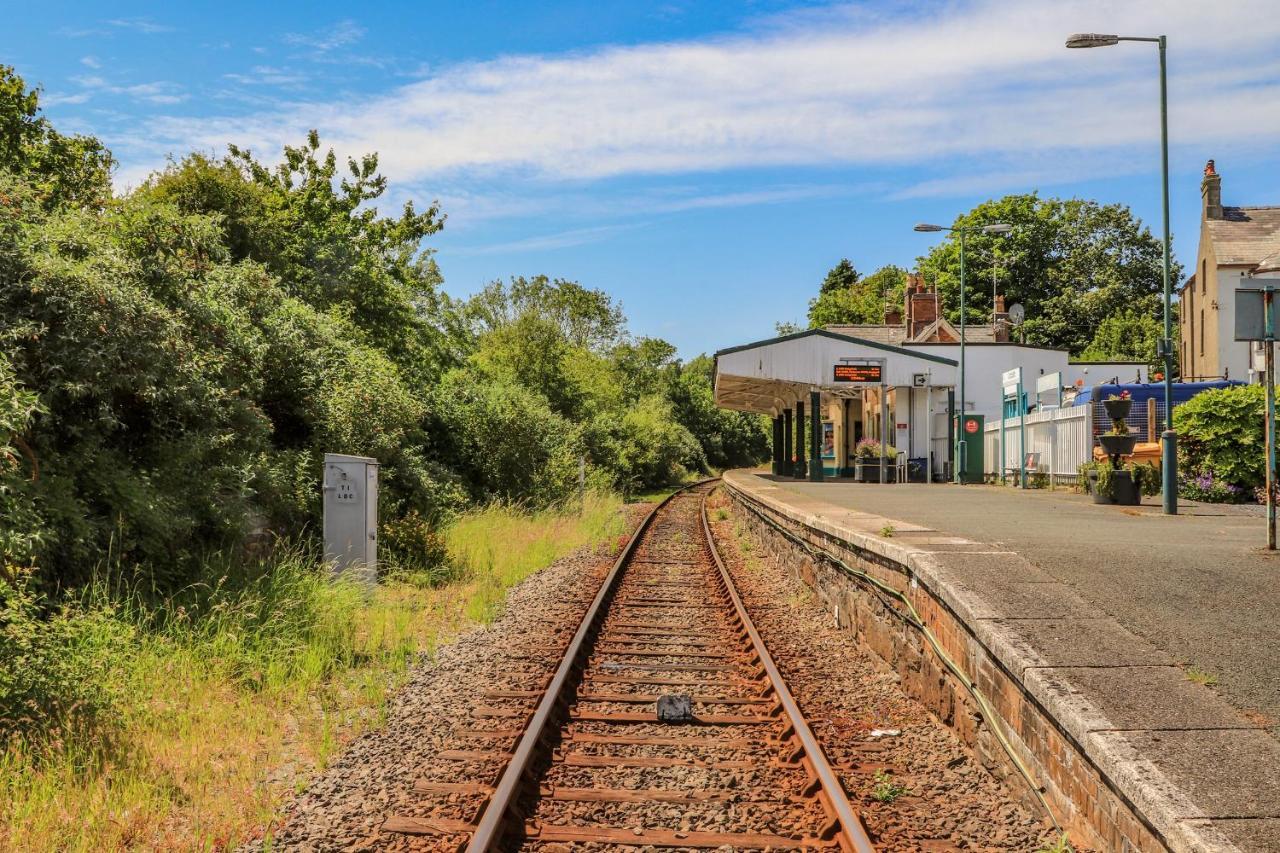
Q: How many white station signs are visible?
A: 2